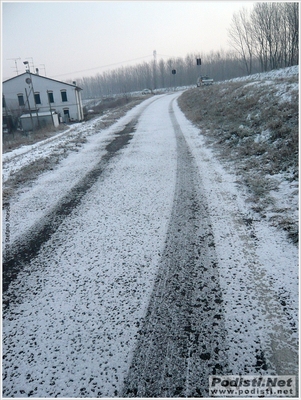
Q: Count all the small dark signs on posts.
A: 2